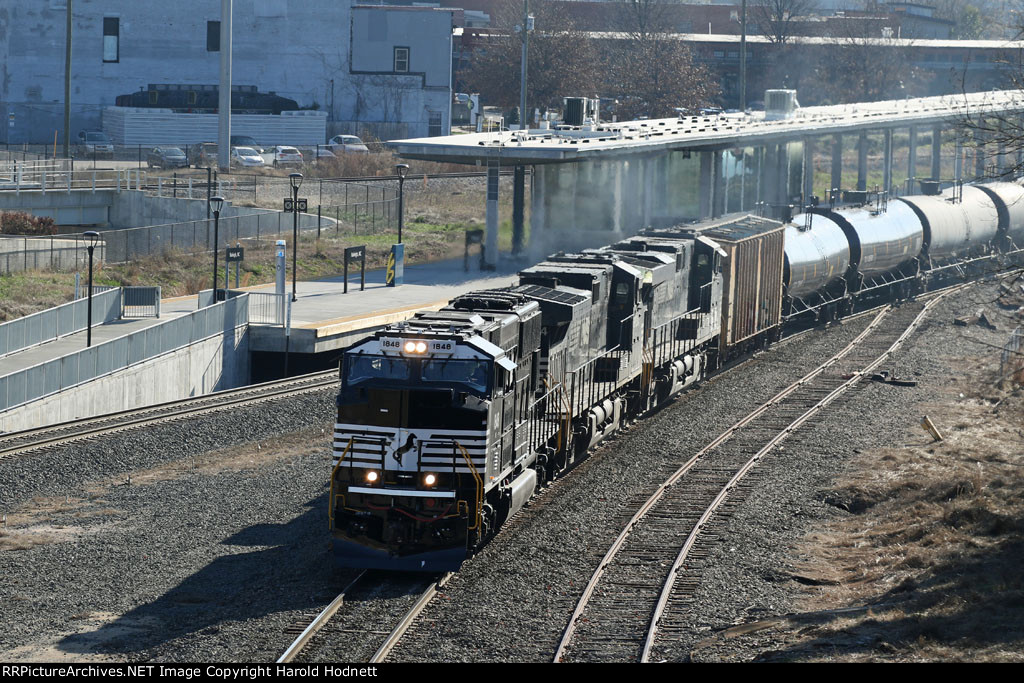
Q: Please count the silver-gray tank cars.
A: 4